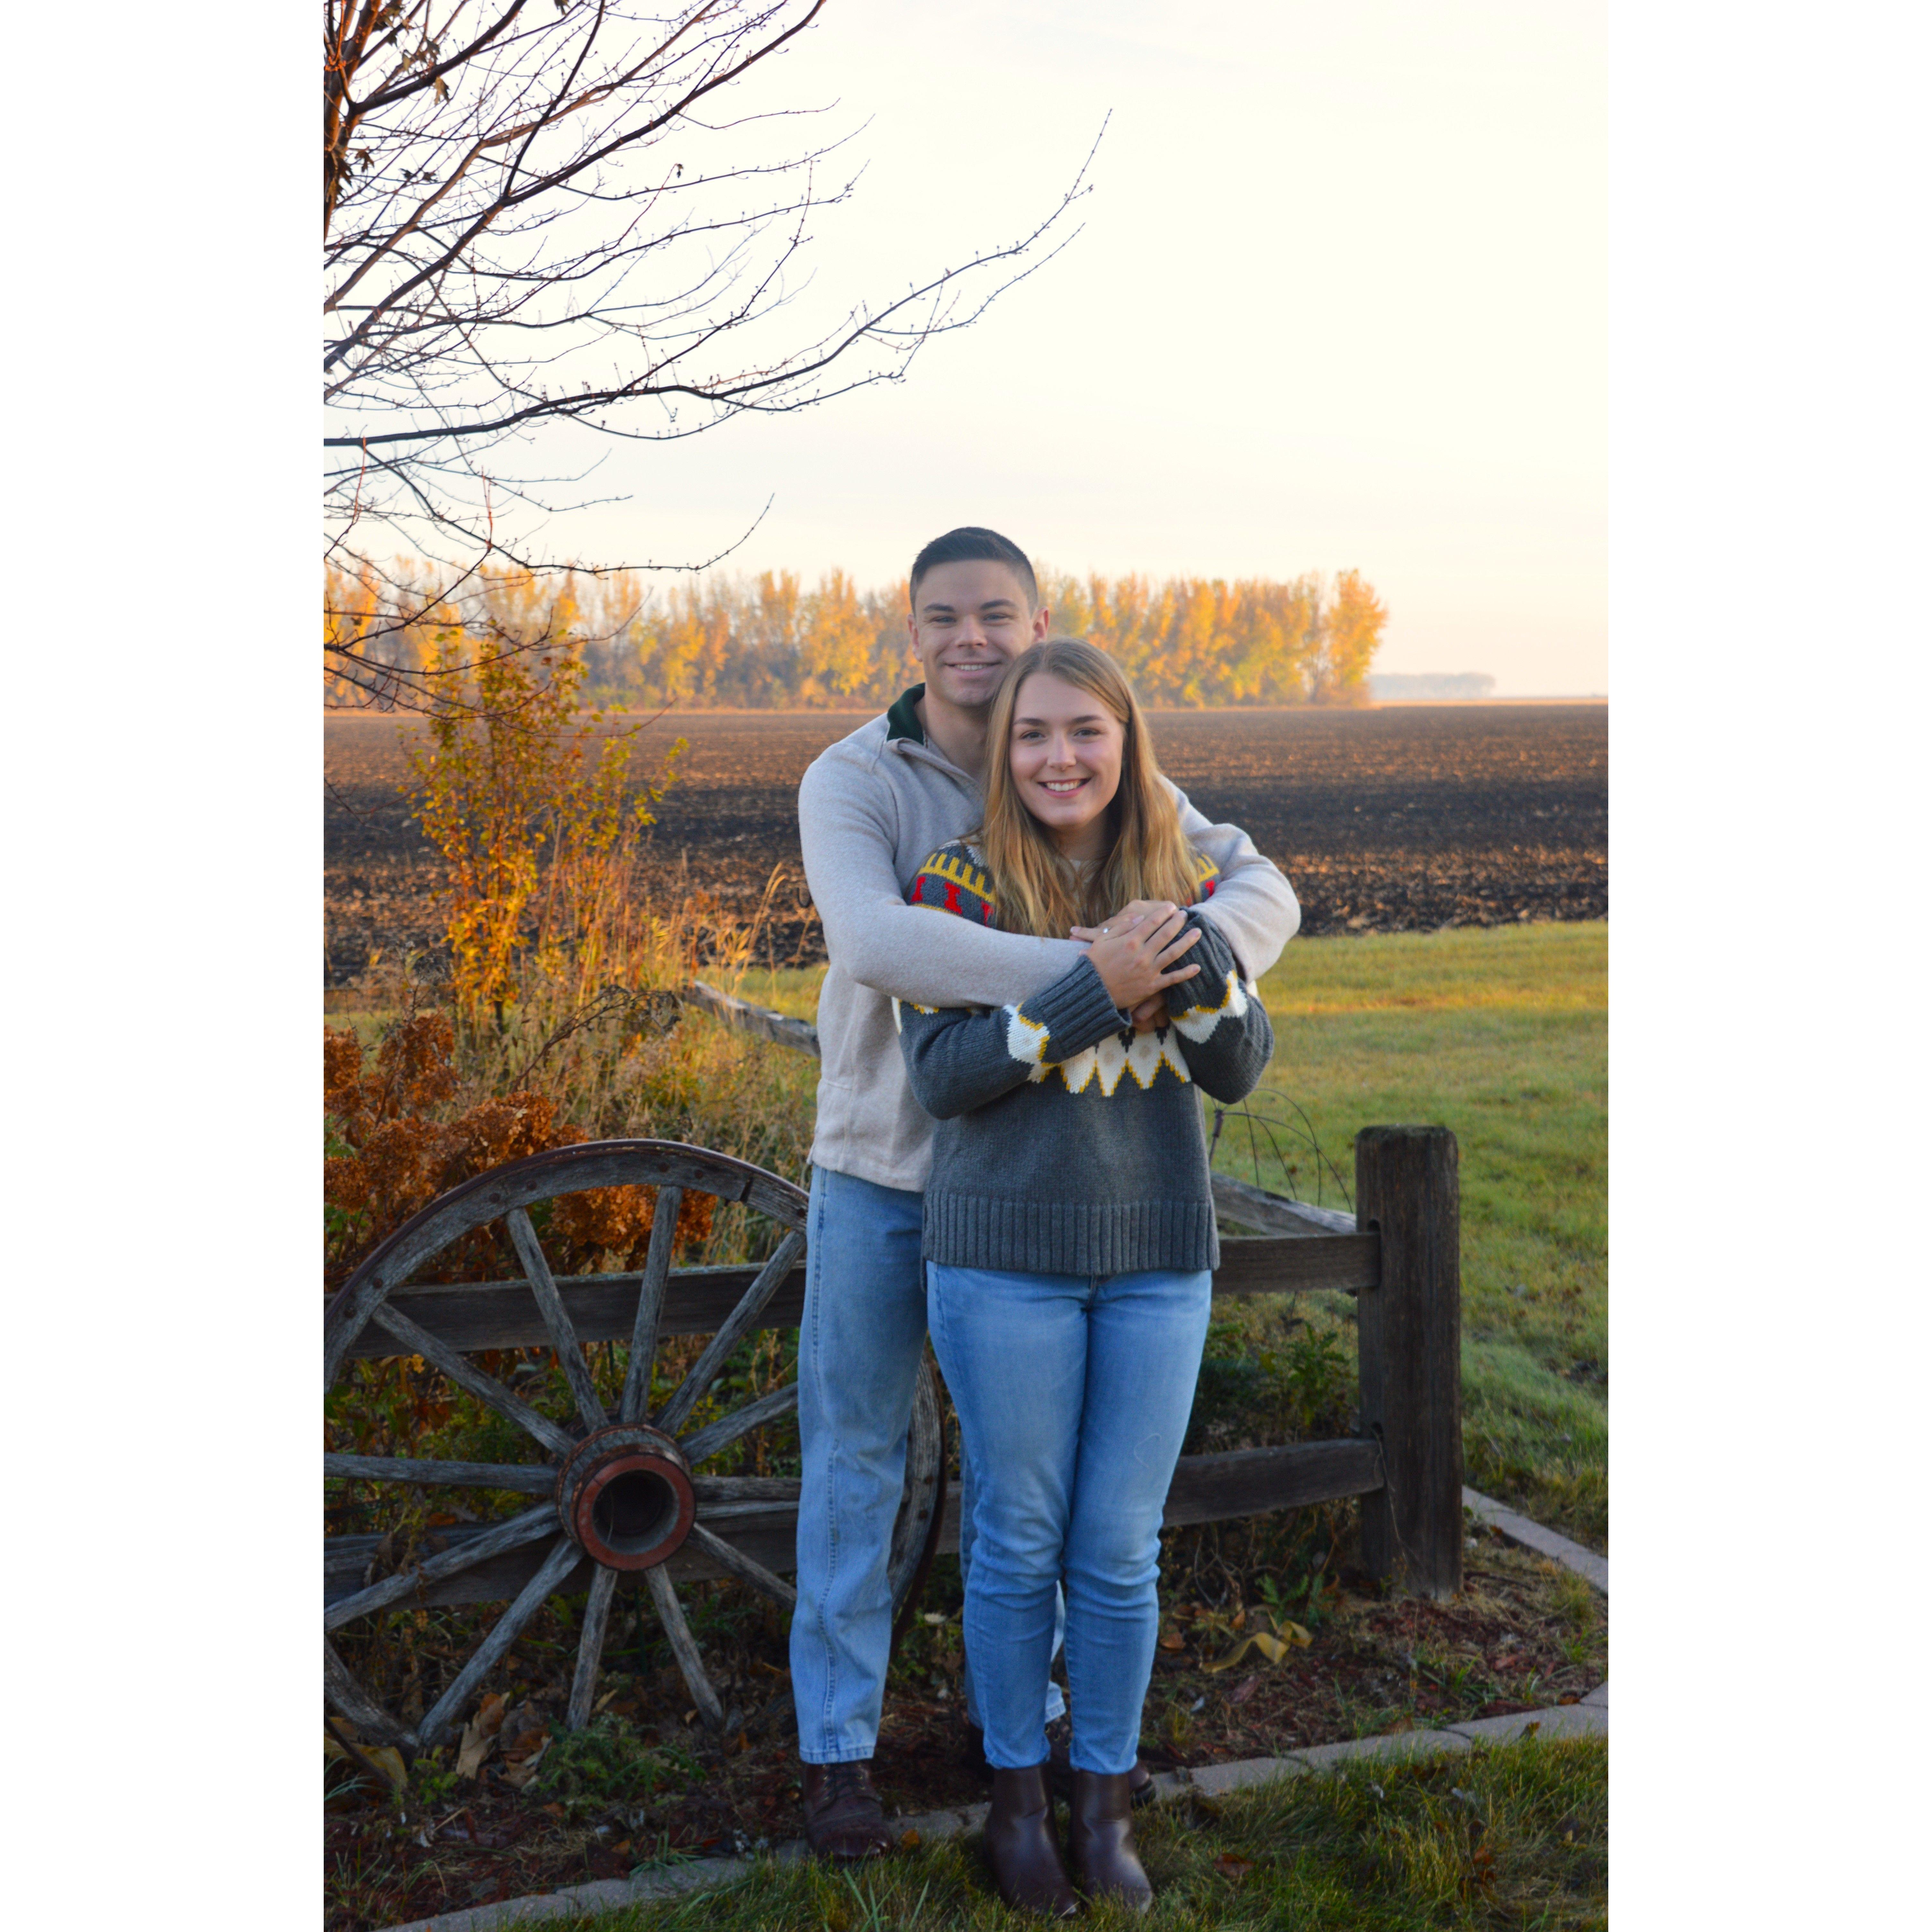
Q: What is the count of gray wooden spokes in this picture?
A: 12